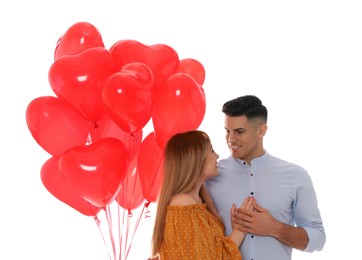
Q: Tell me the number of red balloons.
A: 12